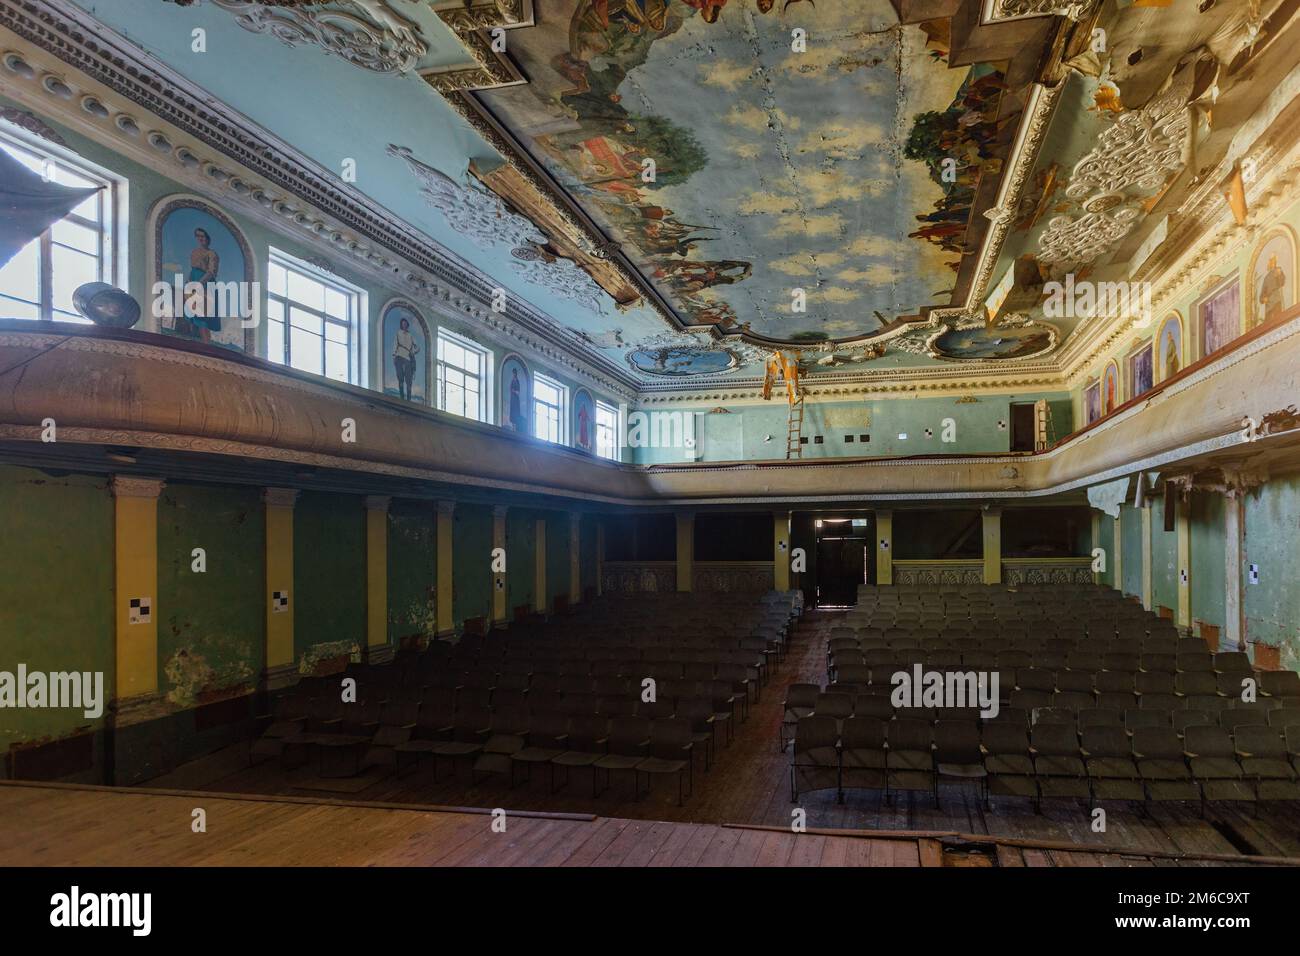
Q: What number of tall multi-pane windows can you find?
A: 5